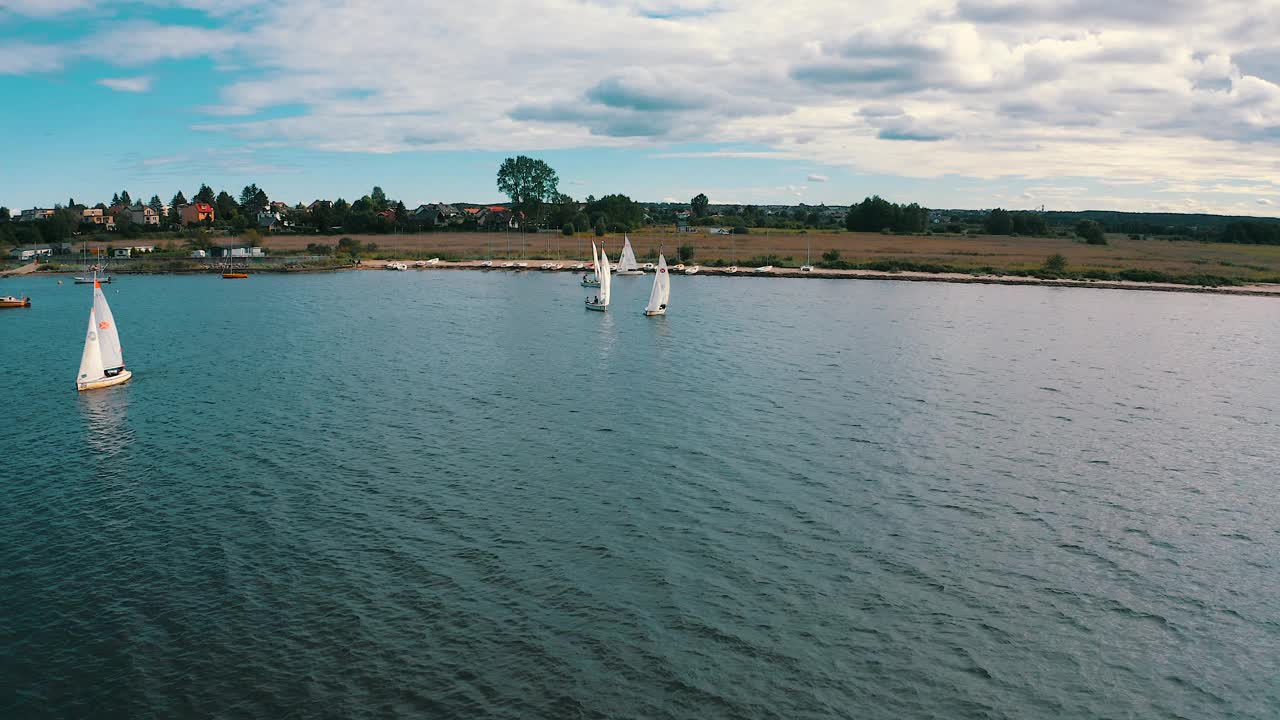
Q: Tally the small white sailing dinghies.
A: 5